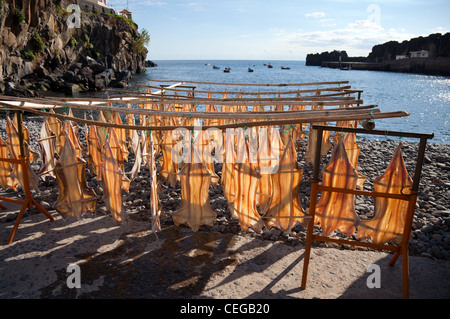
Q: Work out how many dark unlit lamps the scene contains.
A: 0